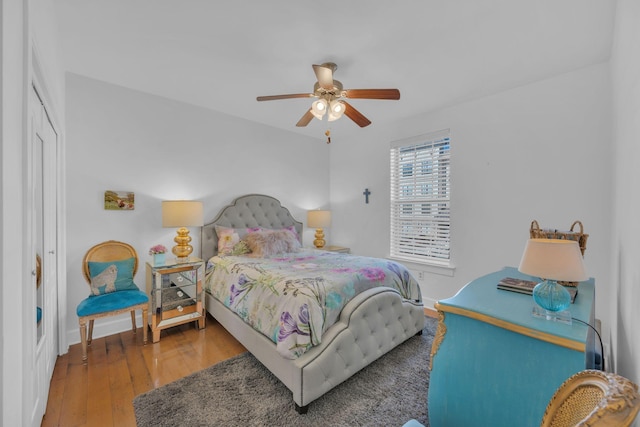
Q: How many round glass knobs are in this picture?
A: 3